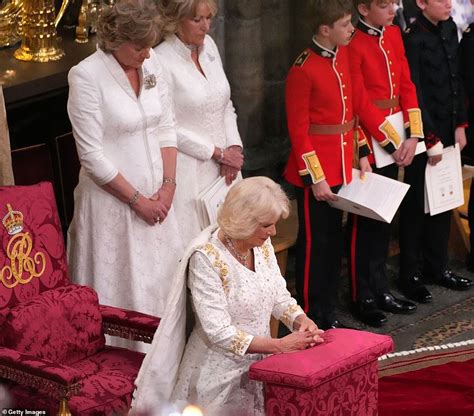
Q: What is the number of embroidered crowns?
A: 1